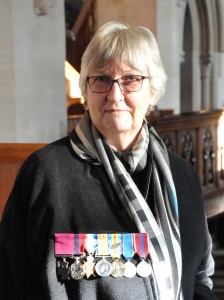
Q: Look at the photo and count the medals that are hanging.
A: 7